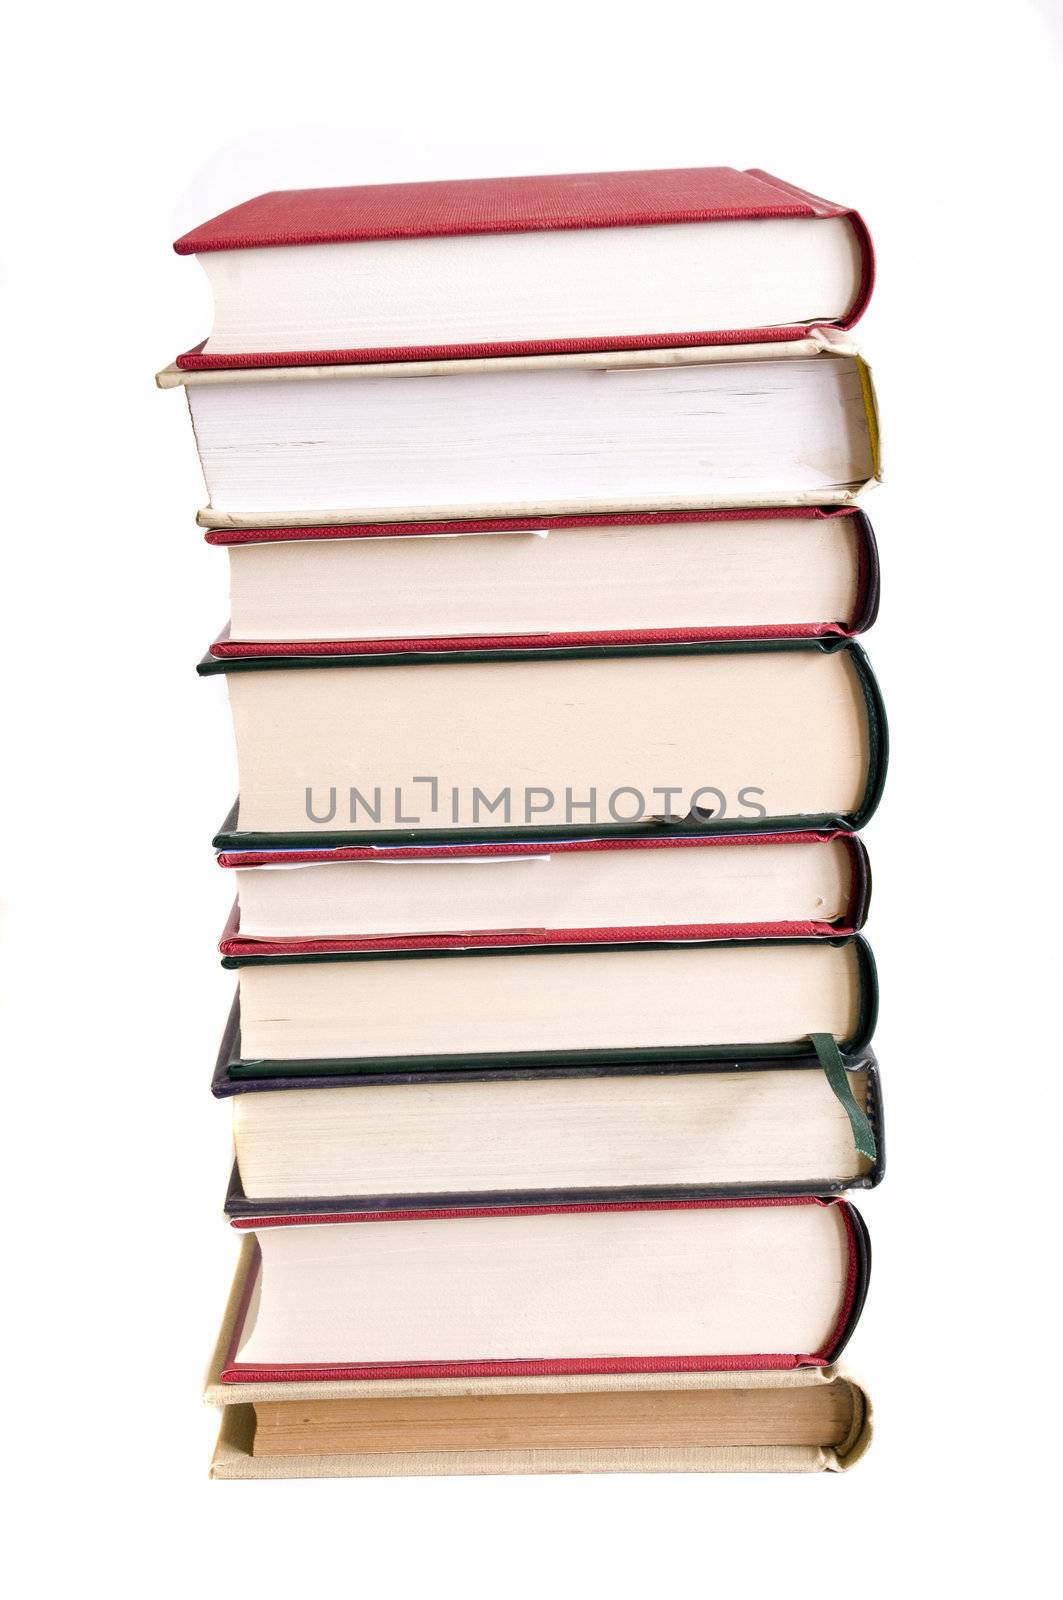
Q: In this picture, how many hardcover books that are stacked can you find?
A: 9